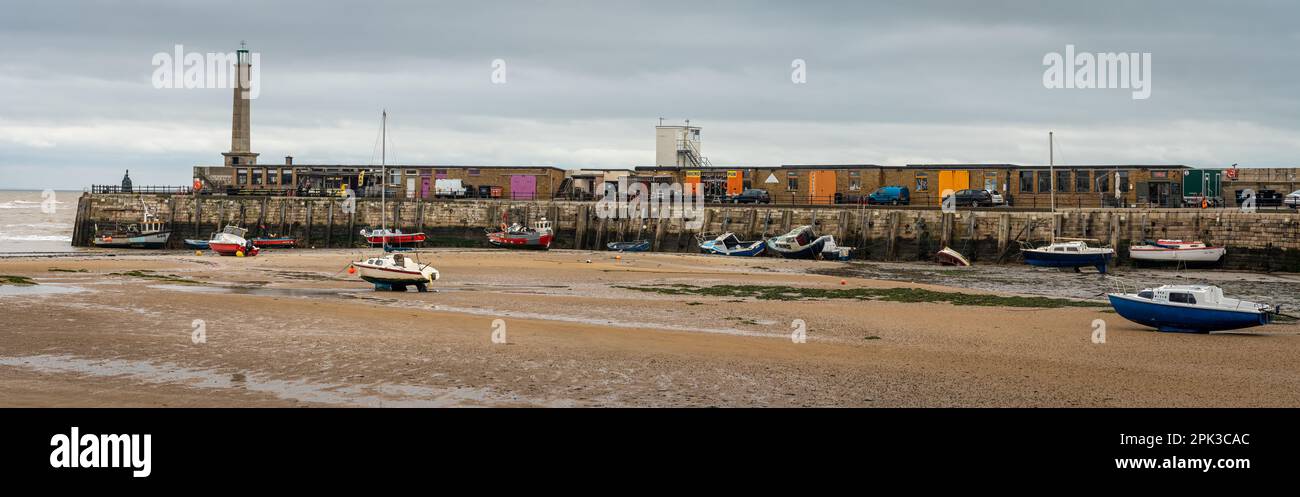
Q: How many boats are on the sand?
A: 15